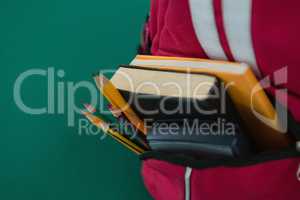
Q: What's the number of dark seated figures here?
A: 0